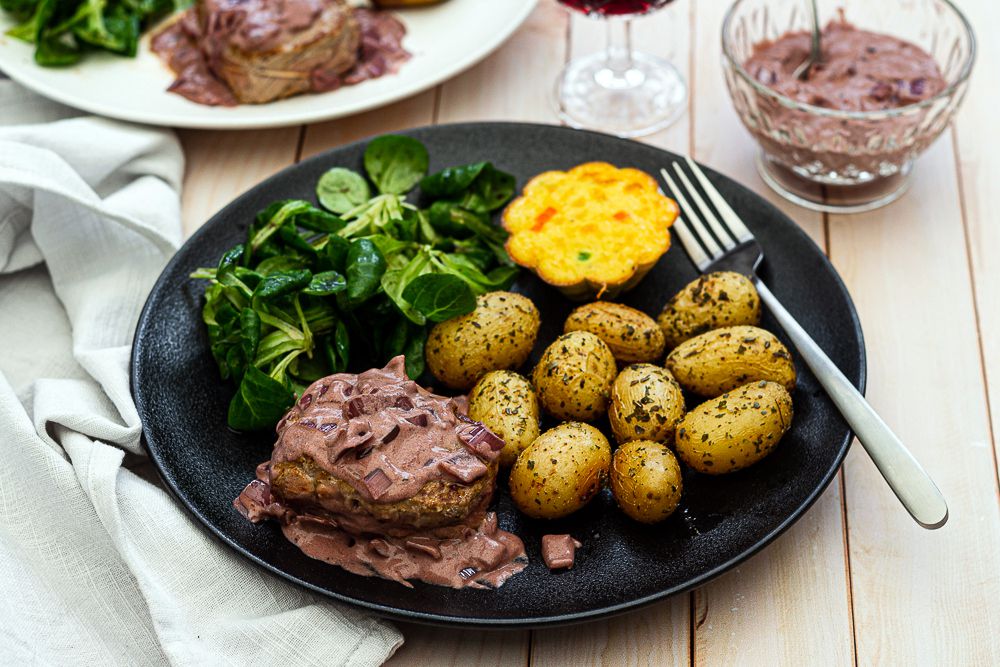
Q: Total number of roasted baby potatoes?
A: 10